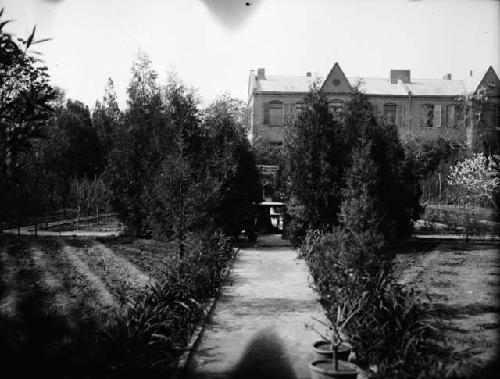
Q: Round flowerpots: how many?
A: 2